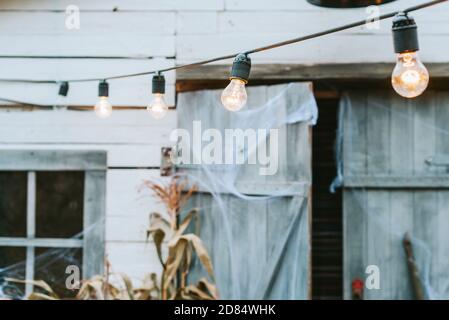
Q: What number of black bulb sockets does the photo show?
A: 5